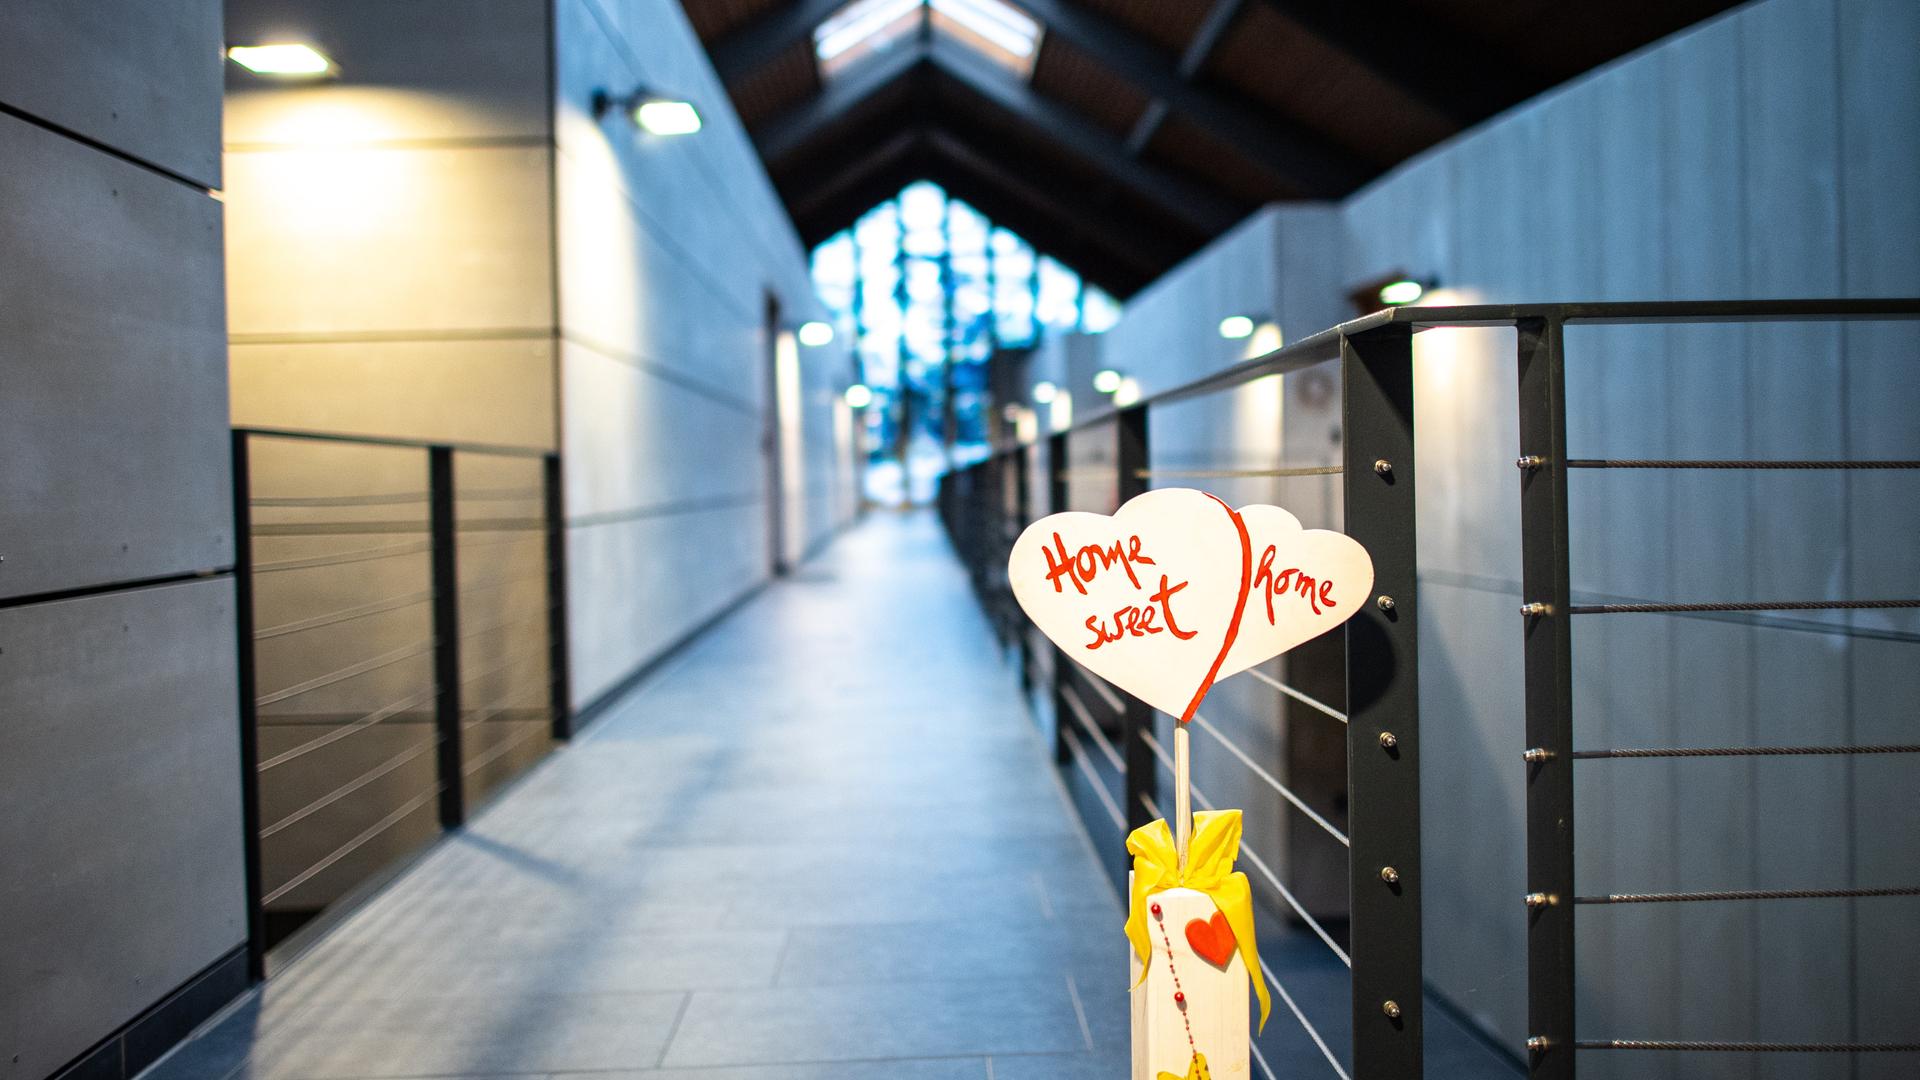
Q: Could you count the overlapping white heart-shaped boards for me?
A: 2